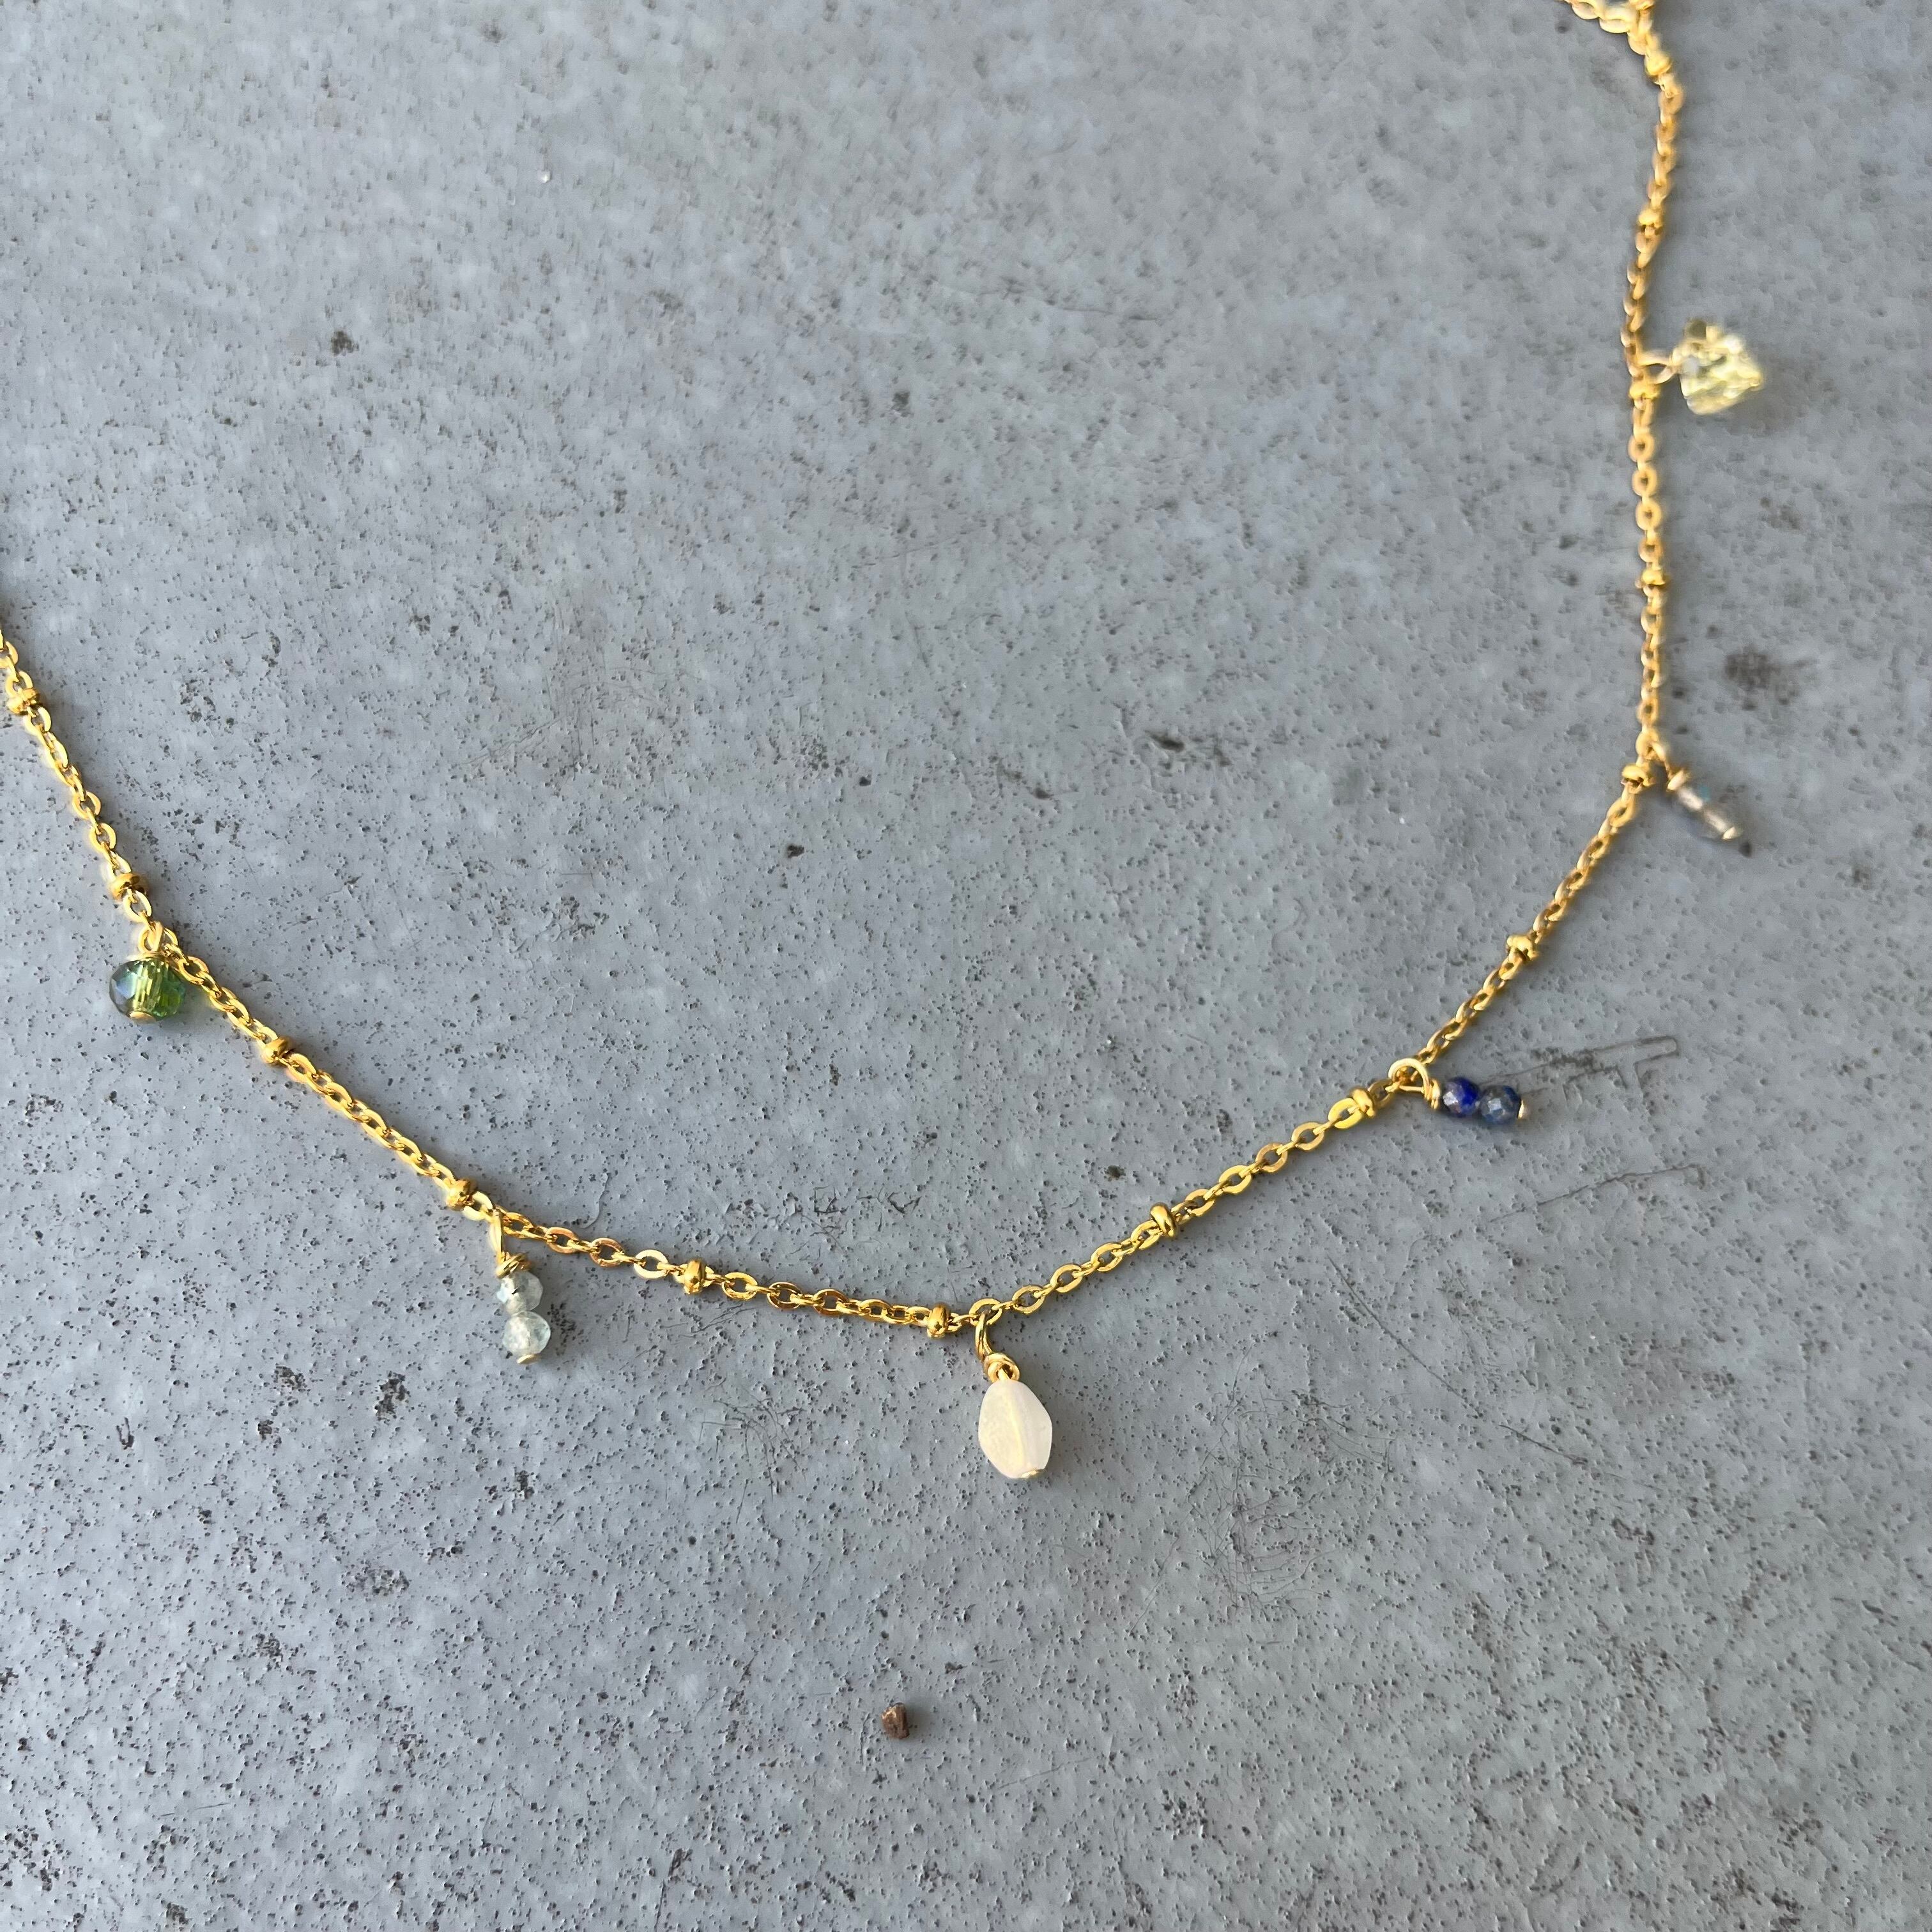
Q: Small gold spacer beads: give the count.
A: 14